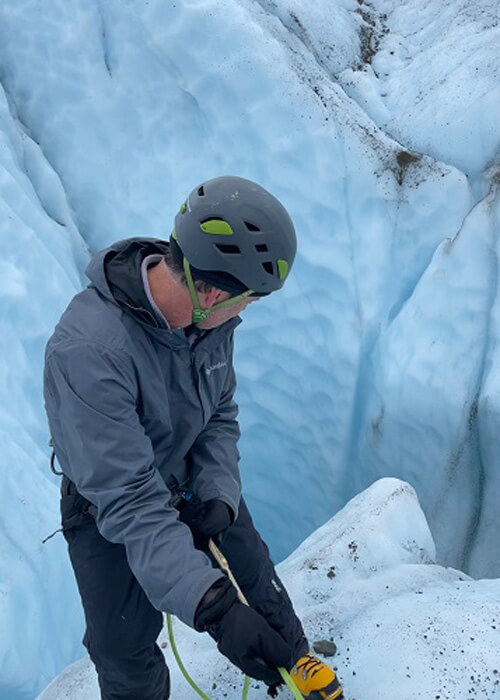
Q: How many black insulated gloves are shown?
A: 2